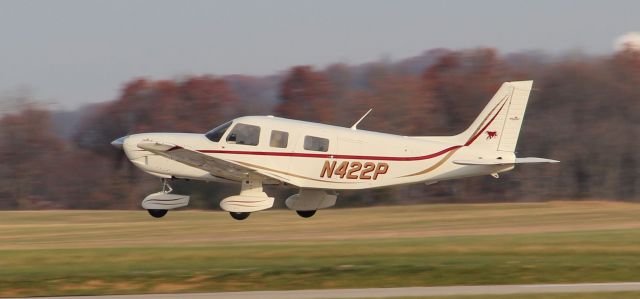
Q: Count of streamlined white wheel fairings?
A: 3